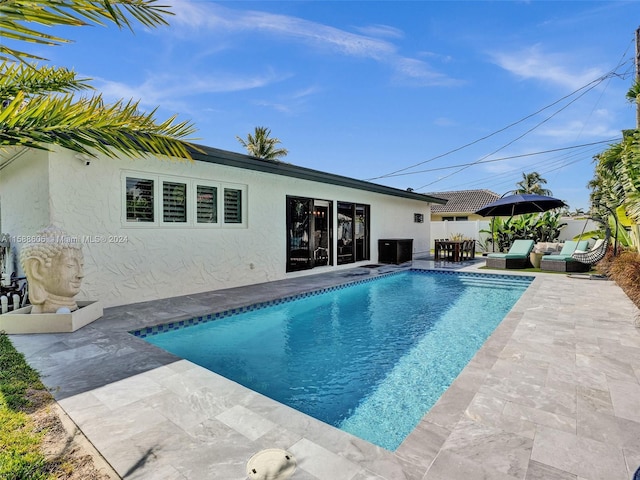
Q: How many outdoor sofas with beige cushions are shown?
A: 1